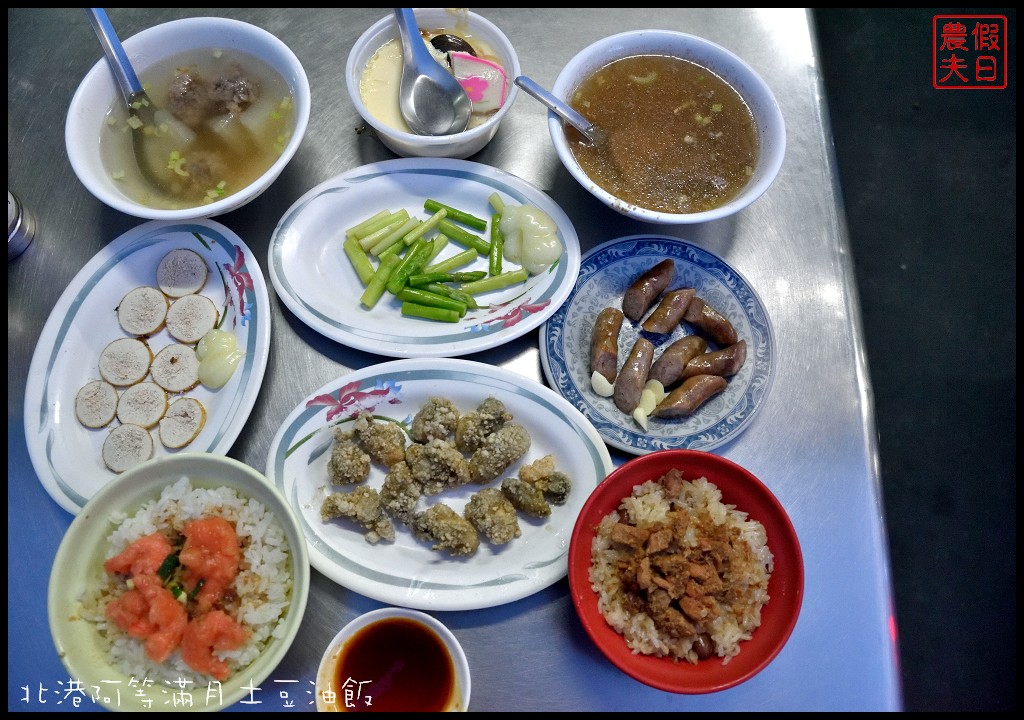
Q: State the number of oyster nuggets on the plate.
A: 12